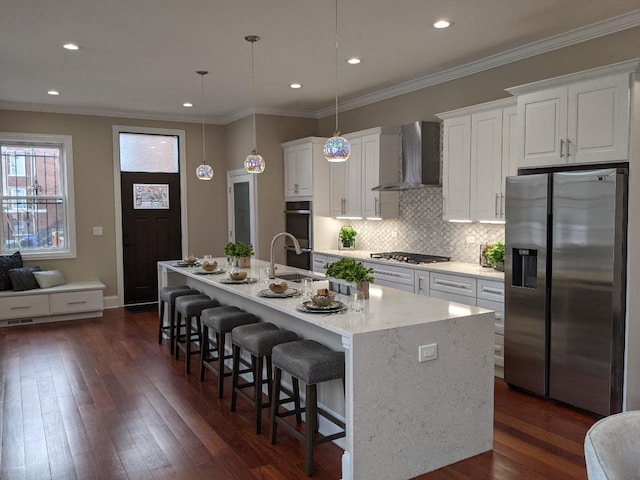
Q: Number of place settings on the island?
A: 5